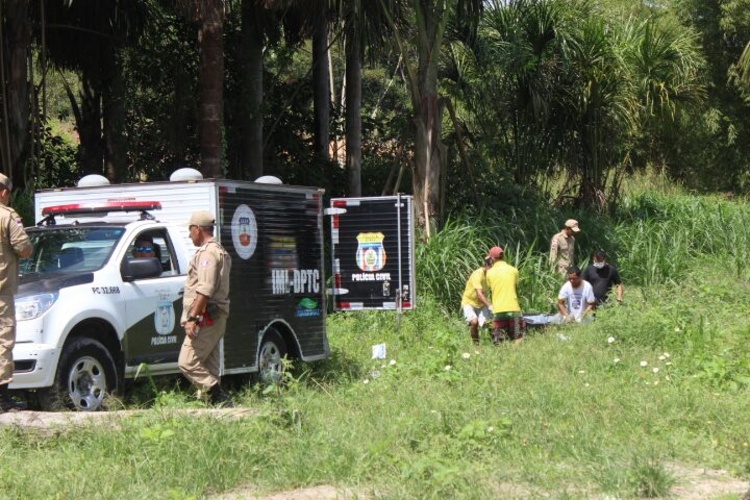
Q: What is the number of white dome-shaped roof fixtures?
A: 3